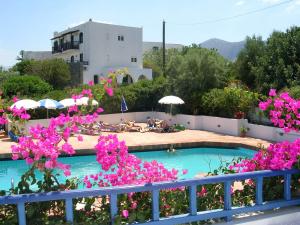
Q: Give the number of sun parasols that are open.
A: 5